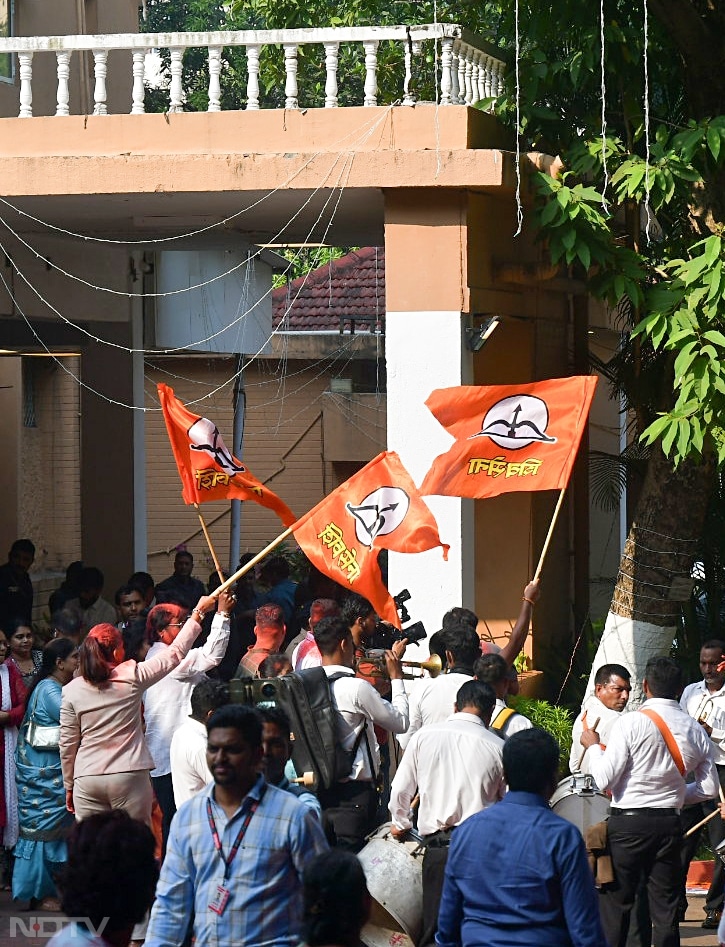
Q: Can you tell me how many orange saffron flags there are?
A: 3